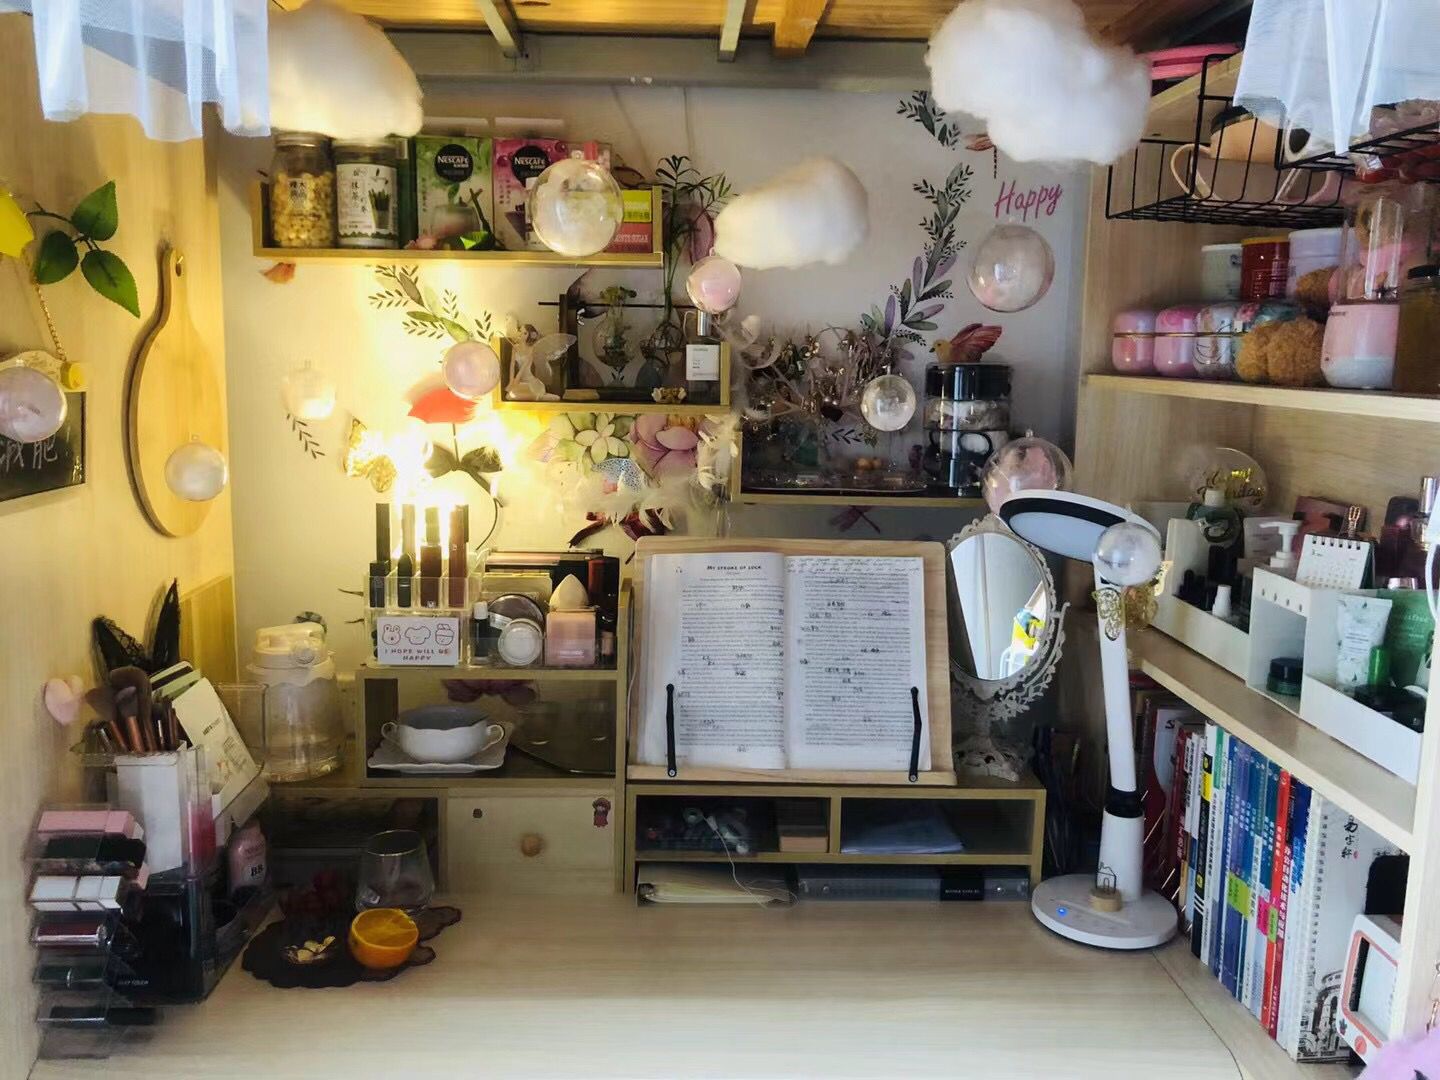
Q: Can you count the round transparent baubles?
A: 10